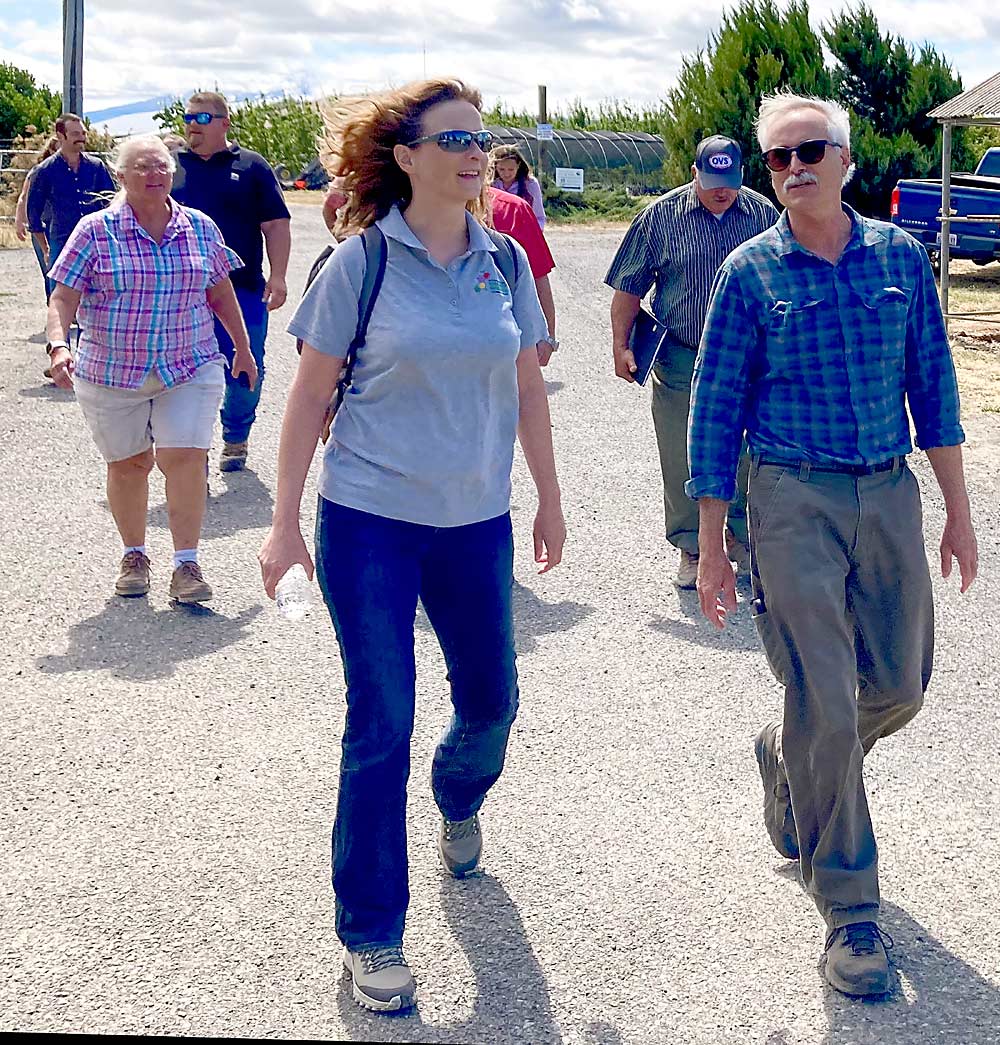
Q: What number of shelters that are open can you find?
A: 1